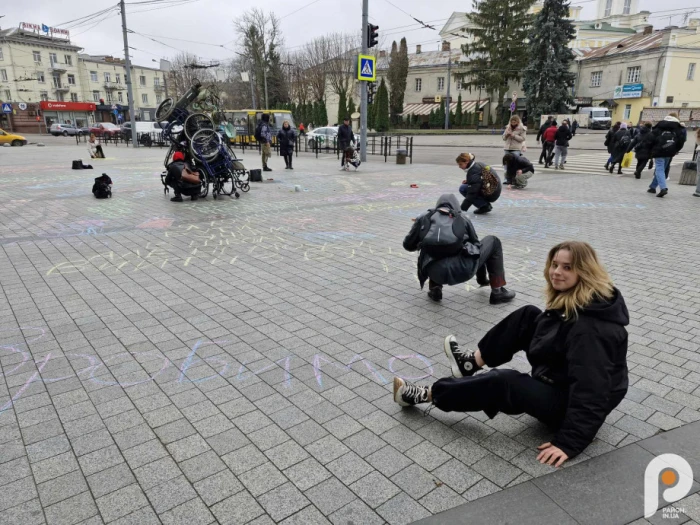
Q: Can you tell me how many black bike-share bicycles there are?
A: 0